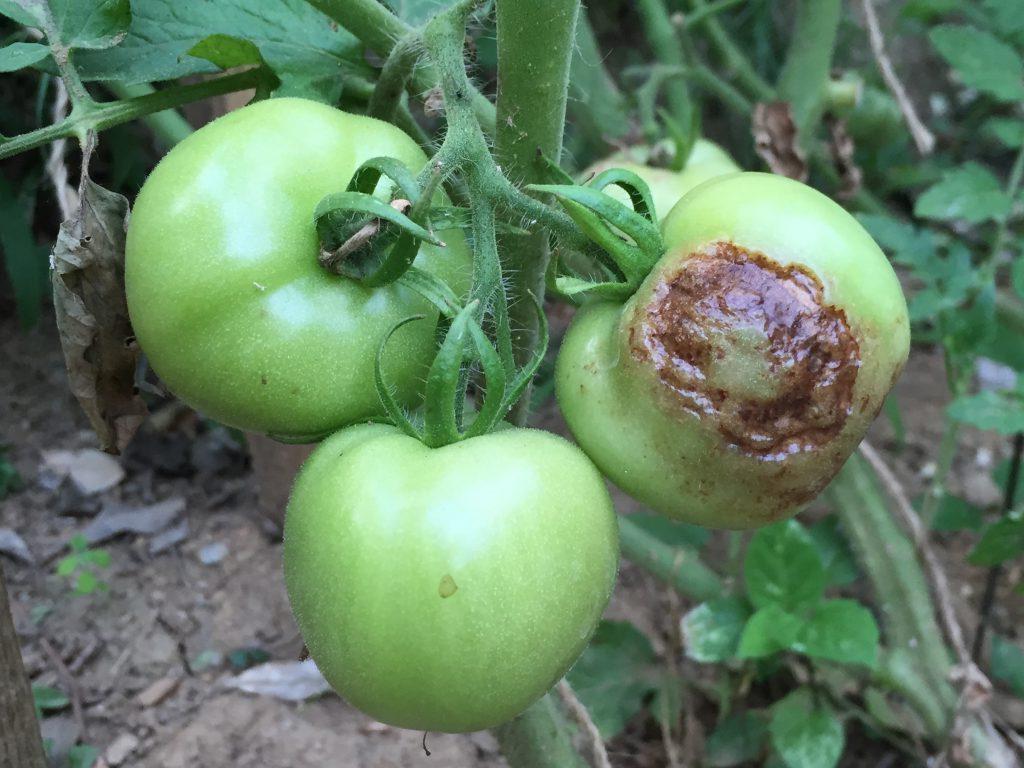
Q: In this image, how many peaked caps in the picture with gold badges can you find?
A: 0